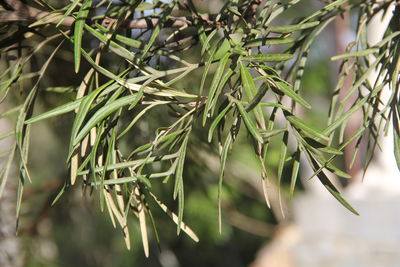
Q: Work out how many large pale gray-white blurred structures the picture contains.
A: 1